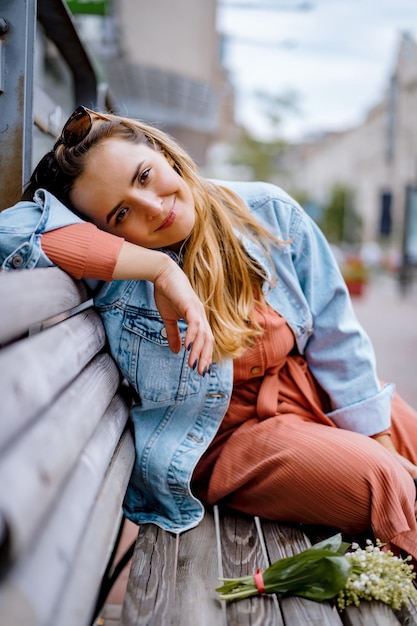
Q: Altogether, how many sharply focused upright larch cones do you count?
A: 0